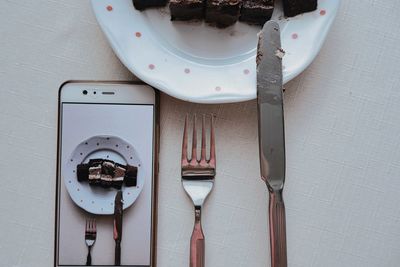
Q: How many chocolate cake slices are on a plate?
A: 5